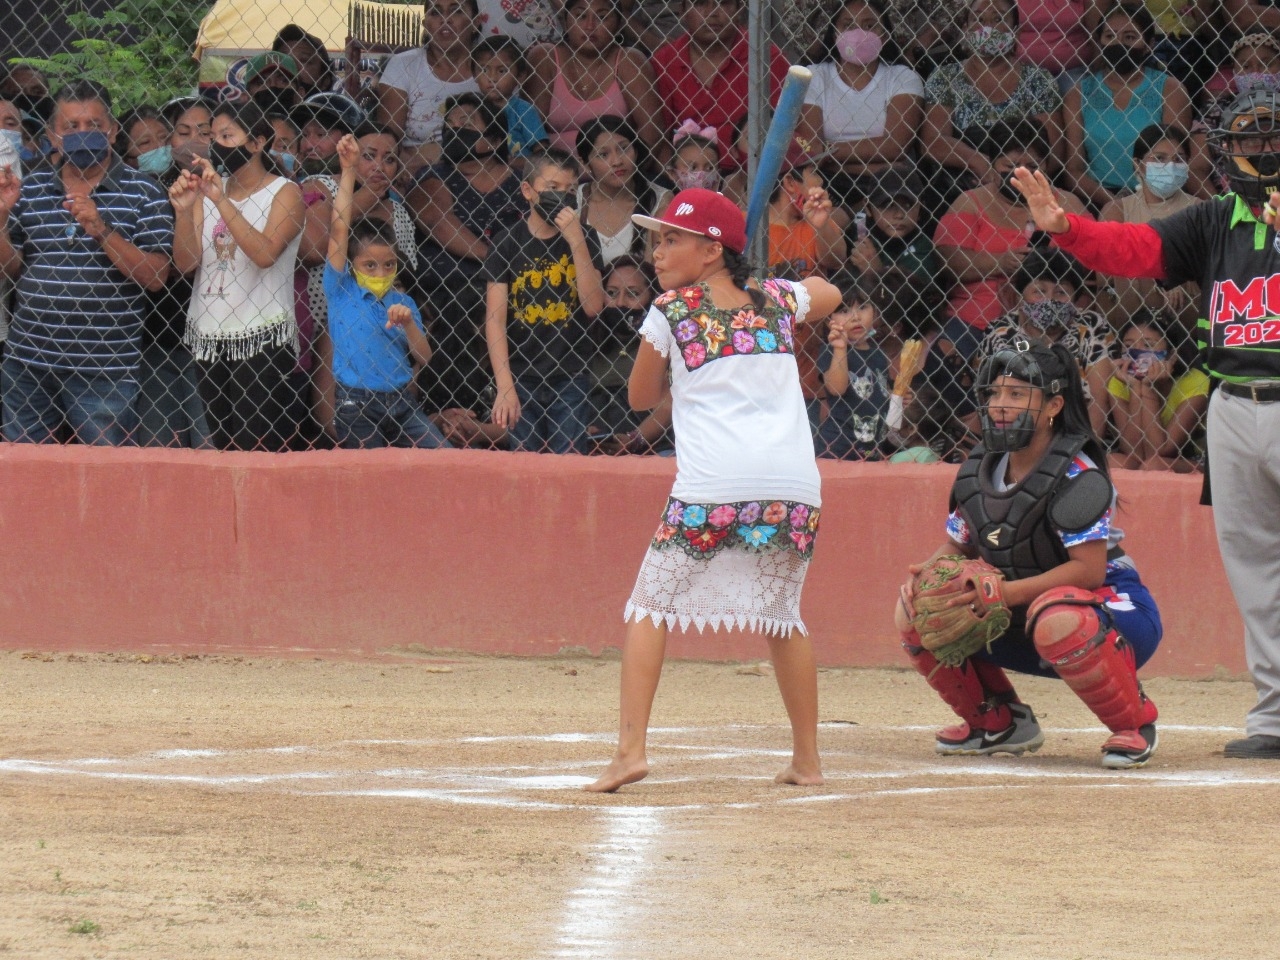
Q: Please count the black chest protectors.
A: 1